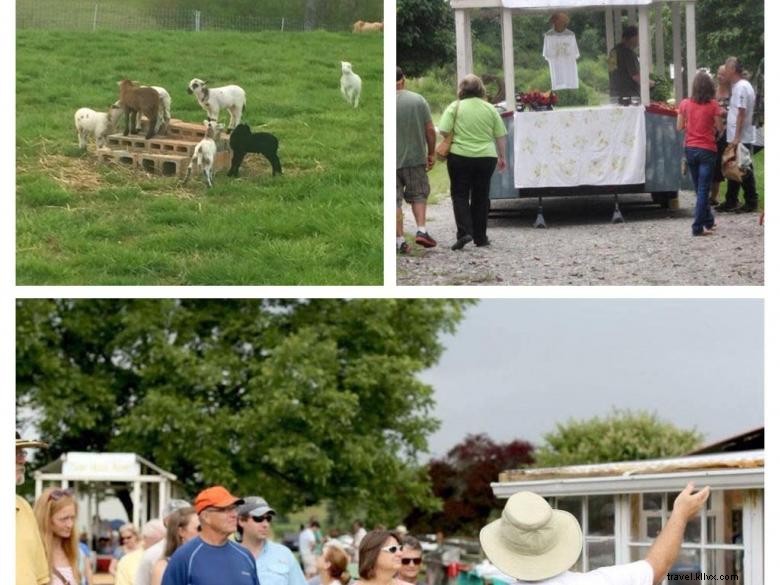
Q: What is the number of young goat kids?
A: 7